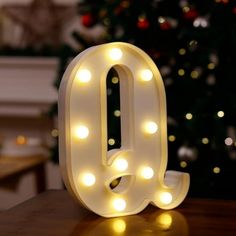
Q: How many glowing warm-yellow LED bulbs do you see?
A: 10